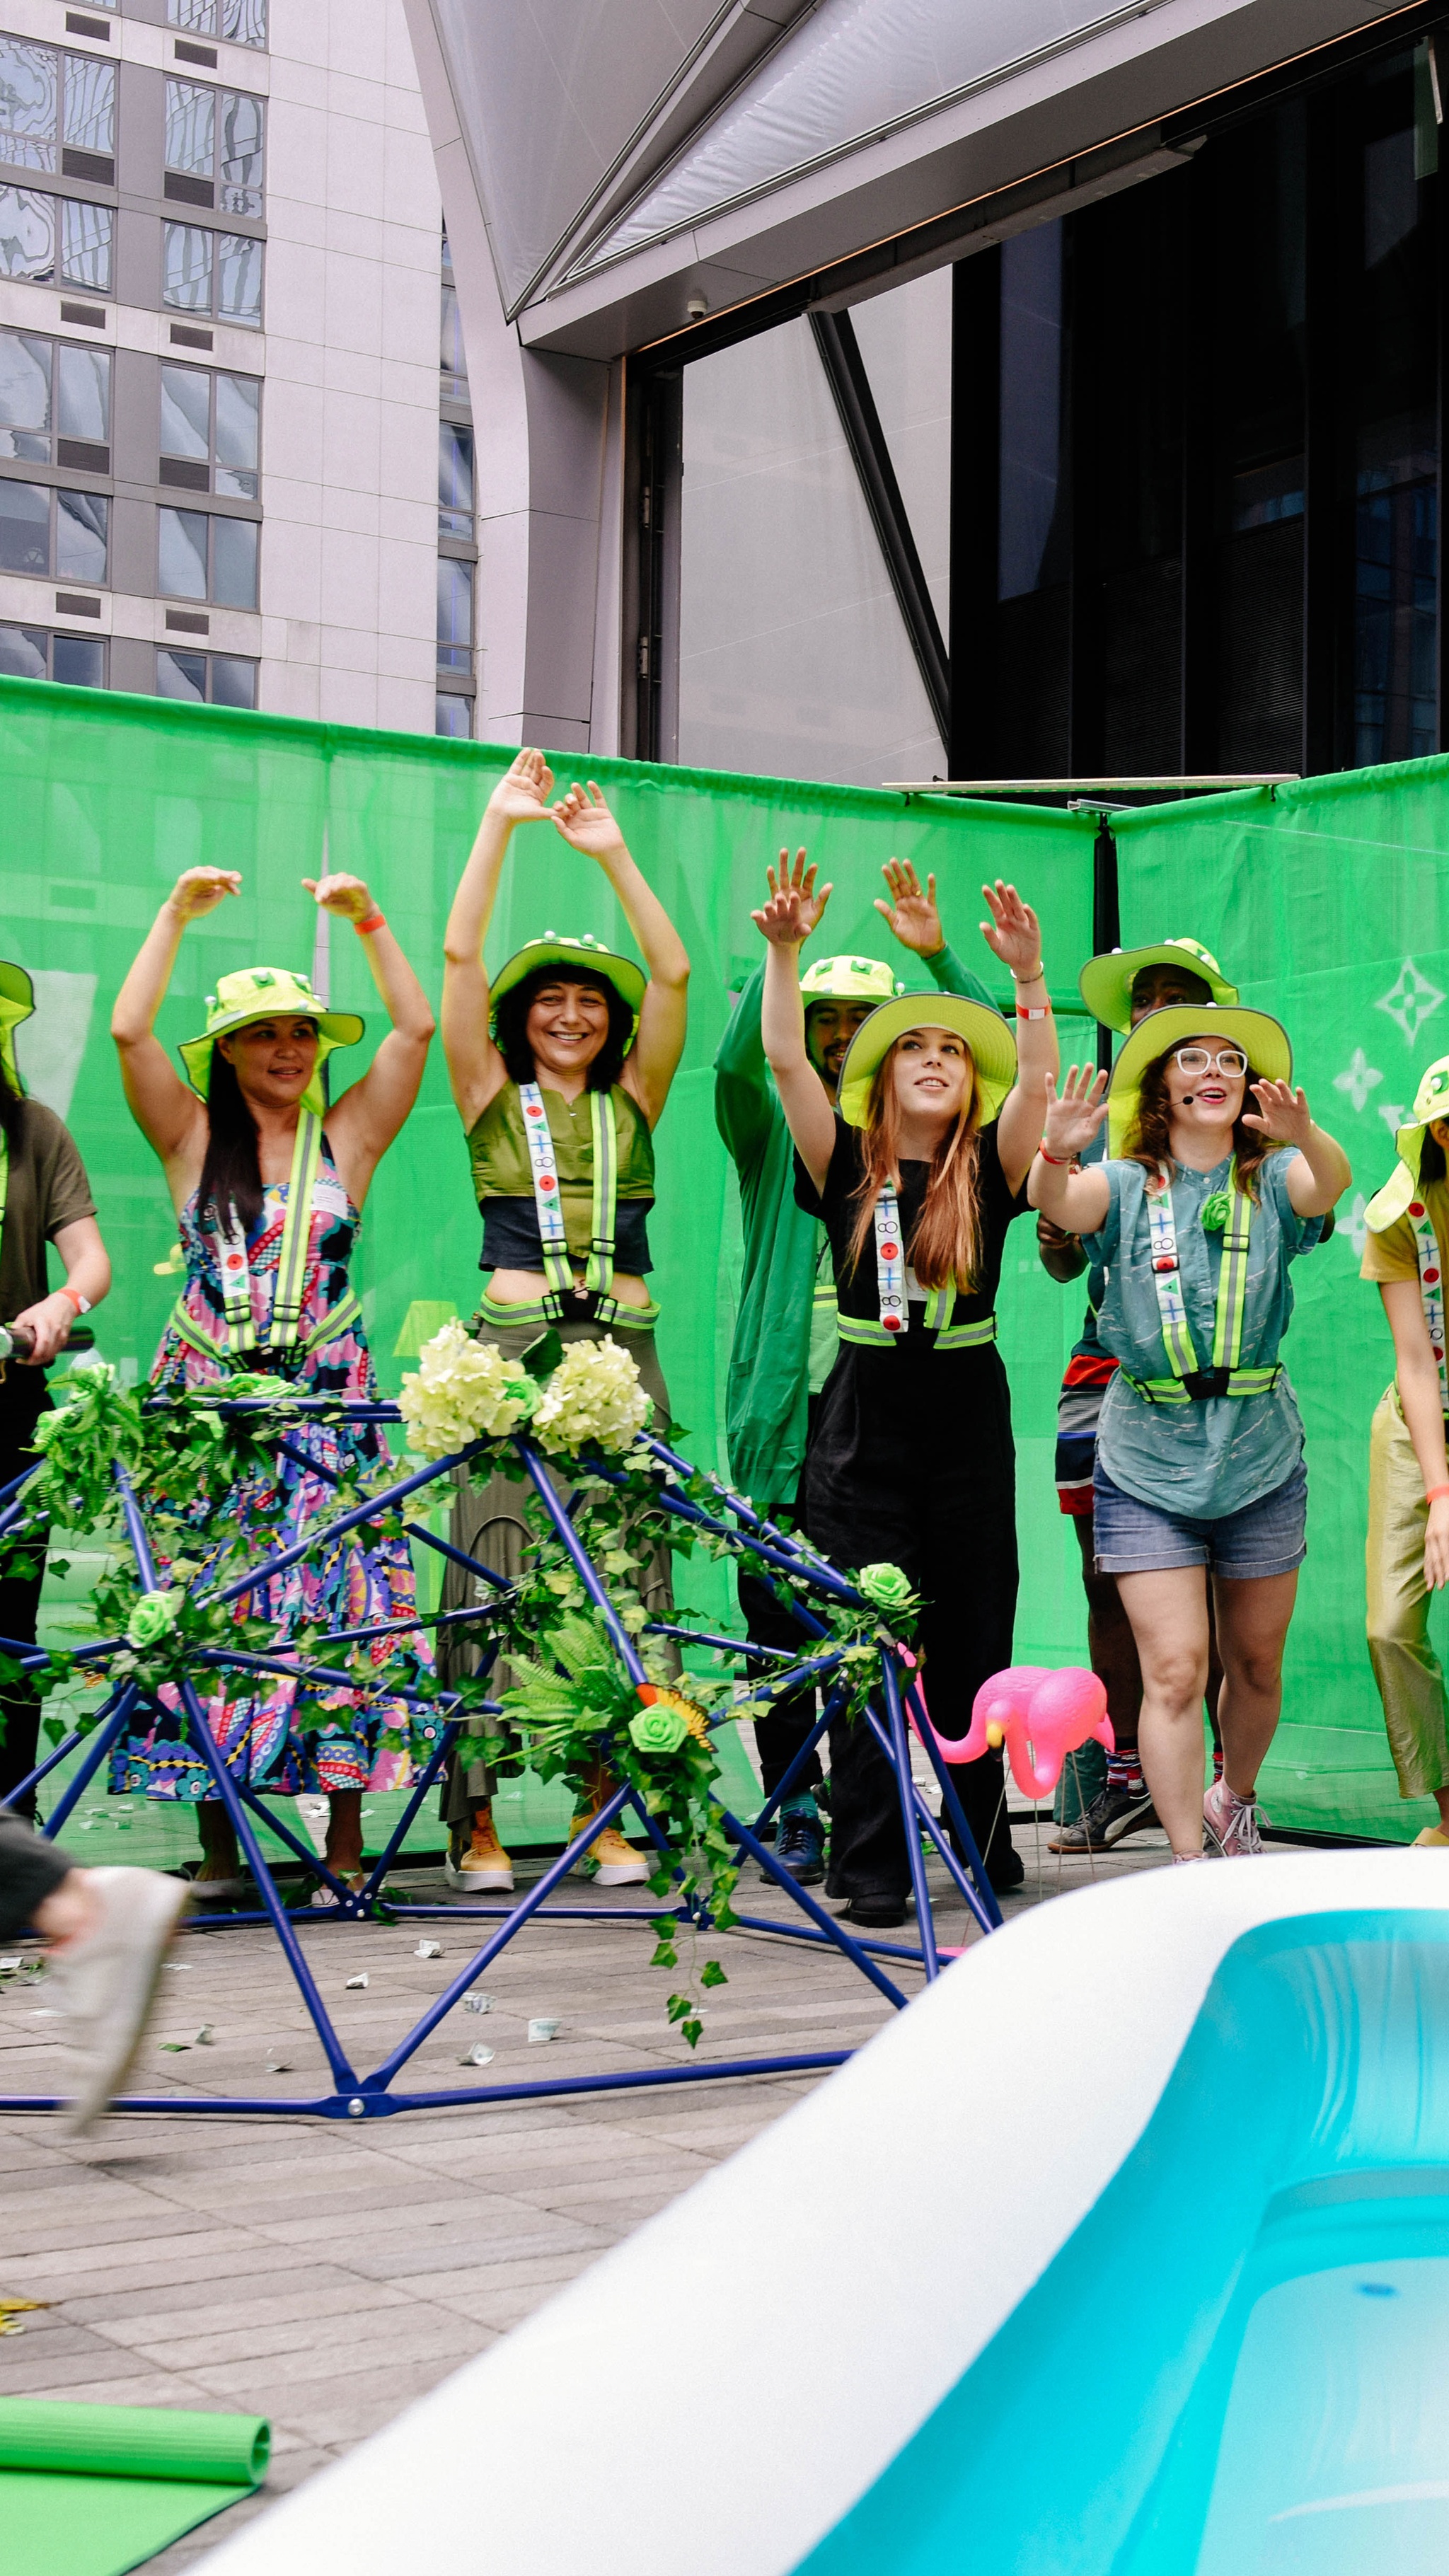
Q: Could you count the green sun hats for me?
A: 8